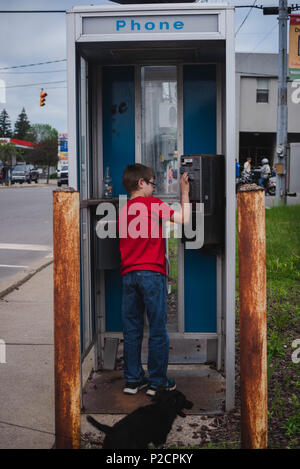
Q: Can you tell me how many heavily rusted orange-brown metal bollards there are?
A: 2